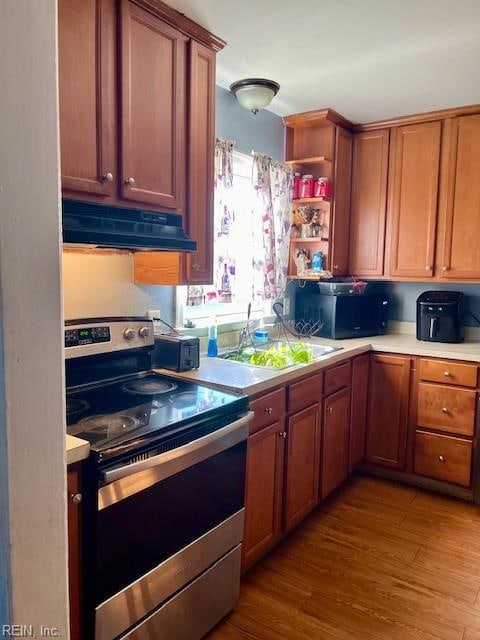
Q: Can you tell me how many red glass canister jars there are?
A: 3